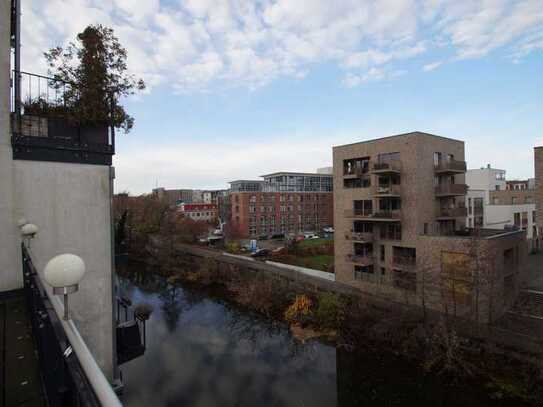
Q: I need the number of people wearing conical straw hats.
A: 0